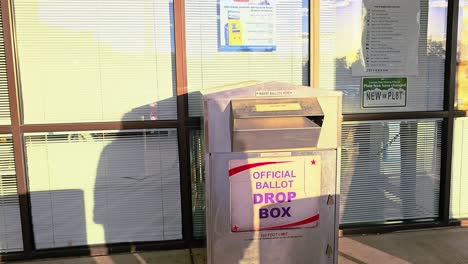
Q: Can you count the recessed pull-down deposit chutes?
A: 1